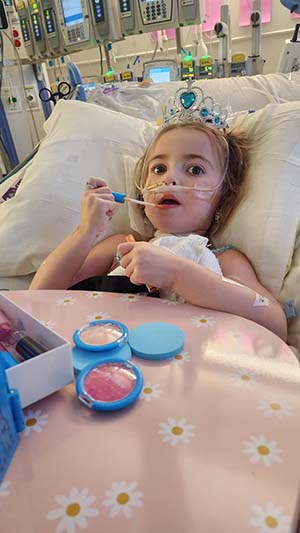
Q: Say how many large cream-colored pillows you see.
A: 2